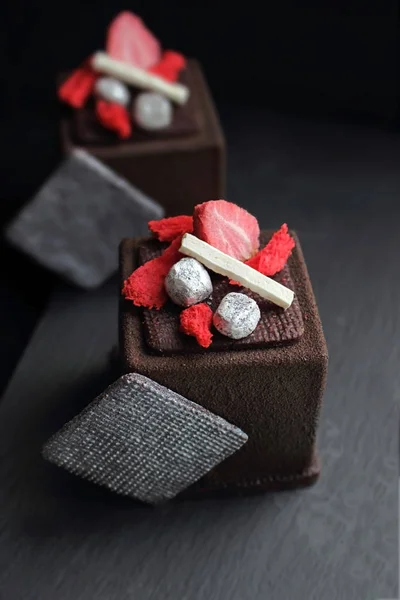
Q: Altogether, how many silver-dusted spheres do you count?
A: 4